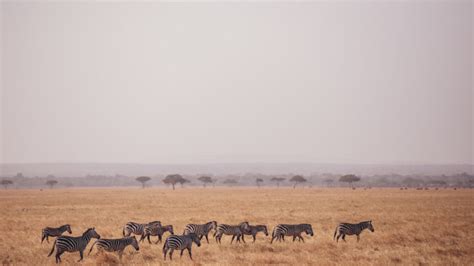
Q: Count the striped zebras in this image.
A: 11